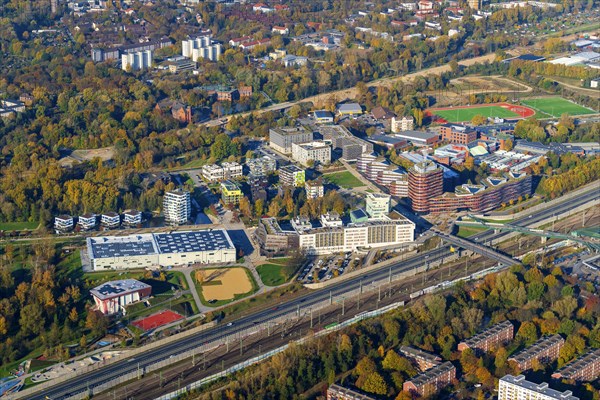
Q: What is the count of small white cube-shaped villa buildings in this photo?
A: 4